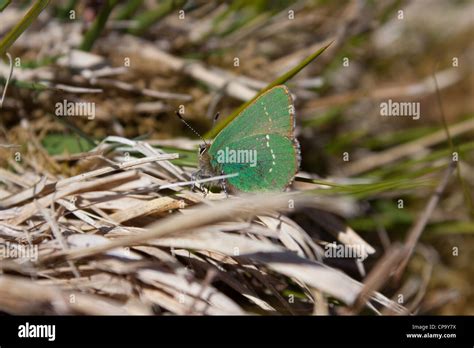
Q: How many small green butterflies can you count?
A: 1